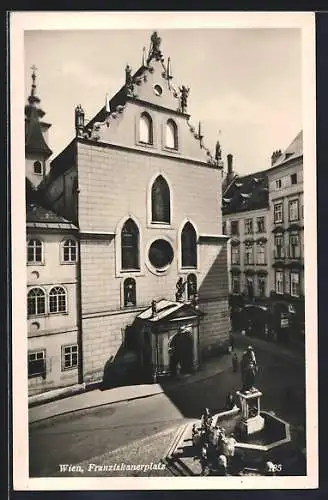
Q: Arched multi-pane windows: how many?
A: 4